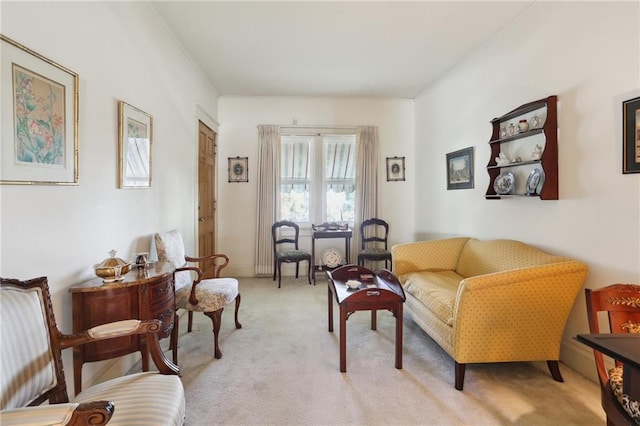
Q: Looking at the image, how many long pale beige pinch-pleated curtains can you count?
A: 2